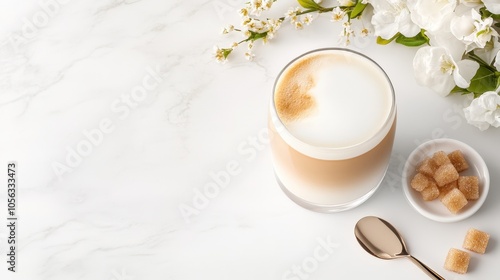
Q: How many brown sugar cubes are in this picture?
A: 11